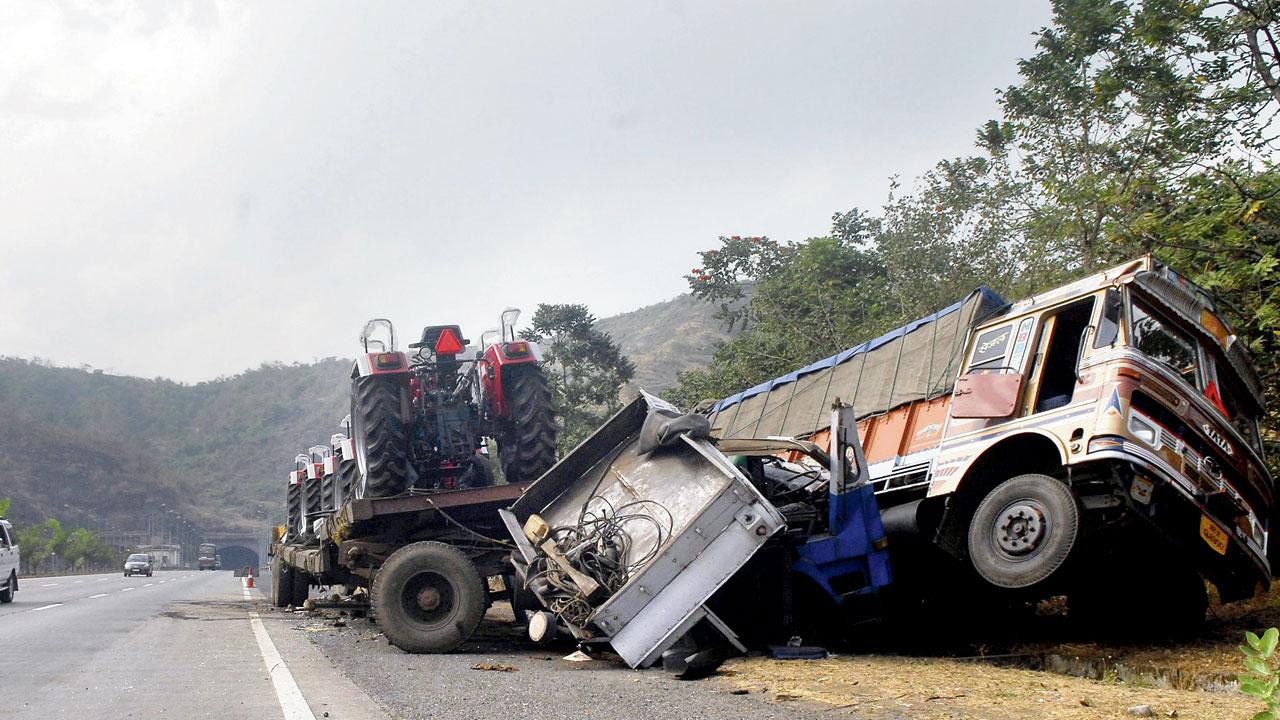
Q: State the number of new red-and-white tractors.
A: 5